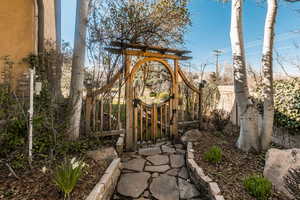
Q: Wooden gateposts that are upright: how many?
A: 2